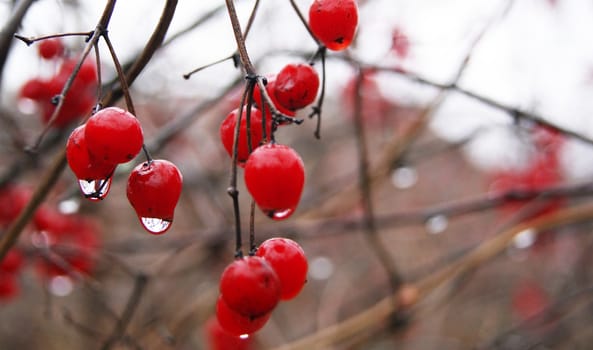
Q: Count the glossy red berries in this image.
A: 11